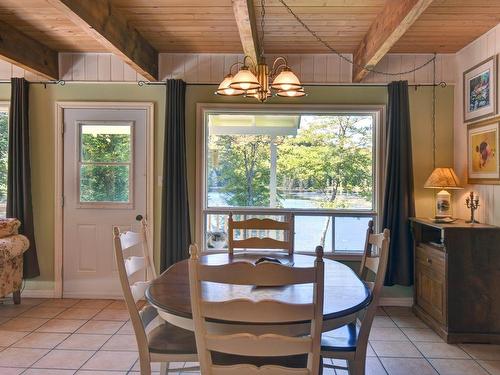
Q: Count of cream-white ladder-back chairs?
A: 4